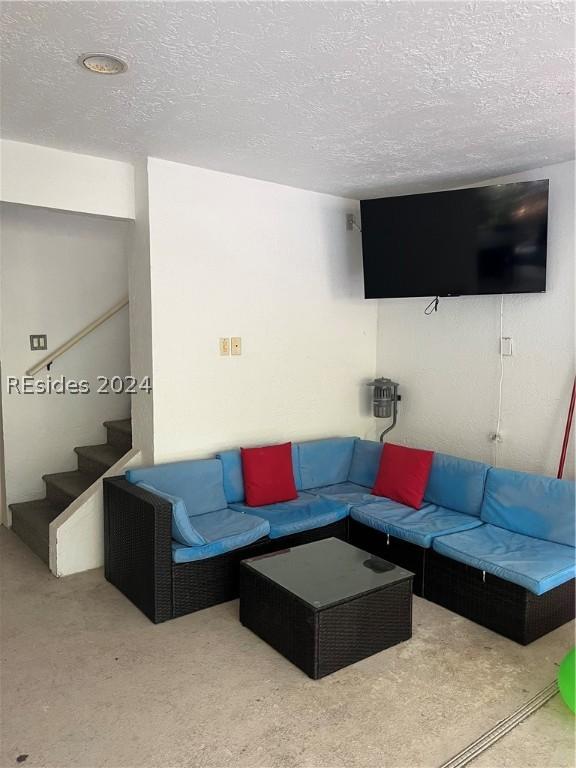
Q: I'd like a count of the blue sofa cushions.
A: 12